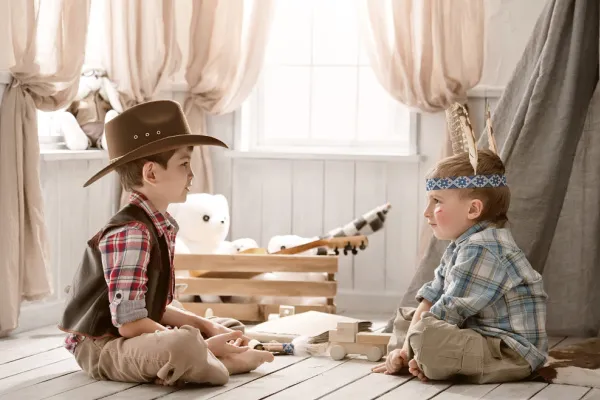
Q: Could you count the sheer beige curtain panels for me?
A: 4